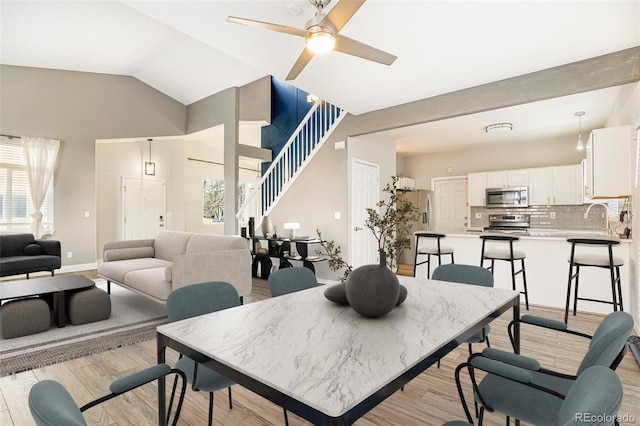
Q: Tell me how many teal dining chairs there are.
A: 6